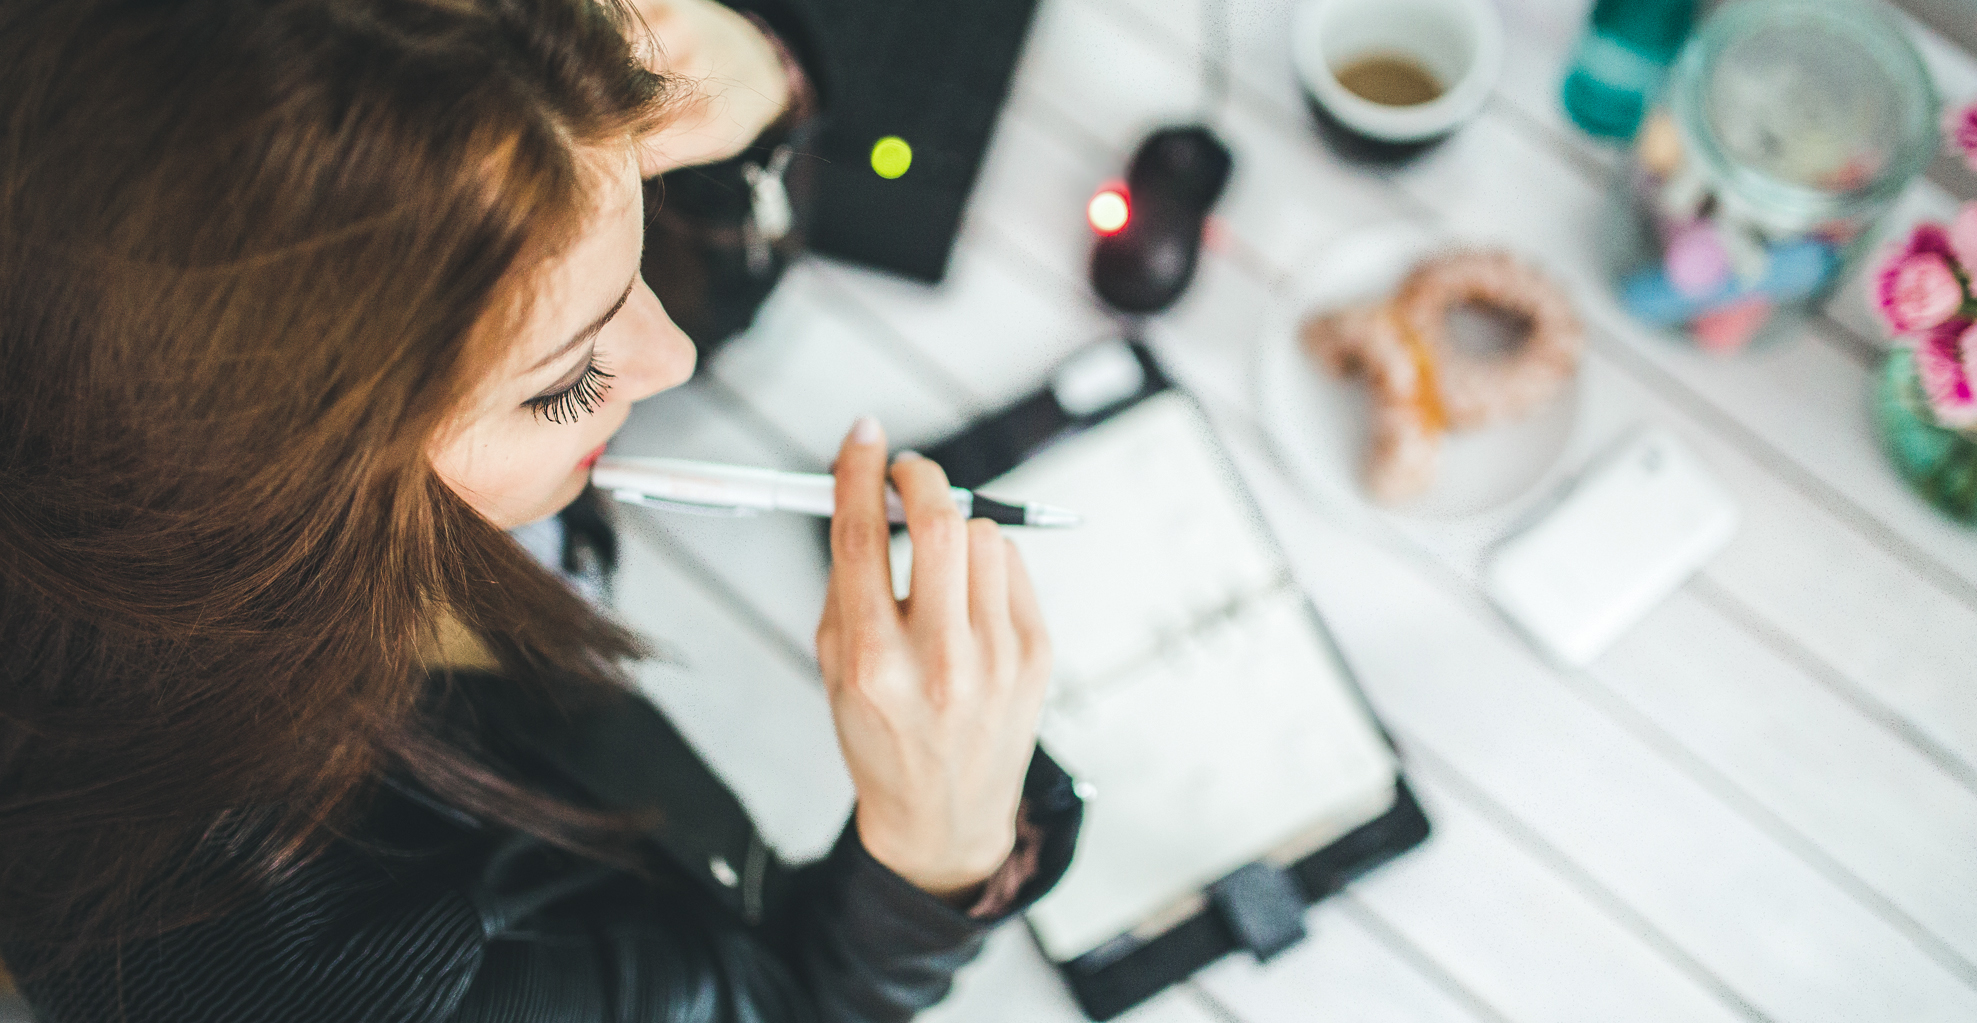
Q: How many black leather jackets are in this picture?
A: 1